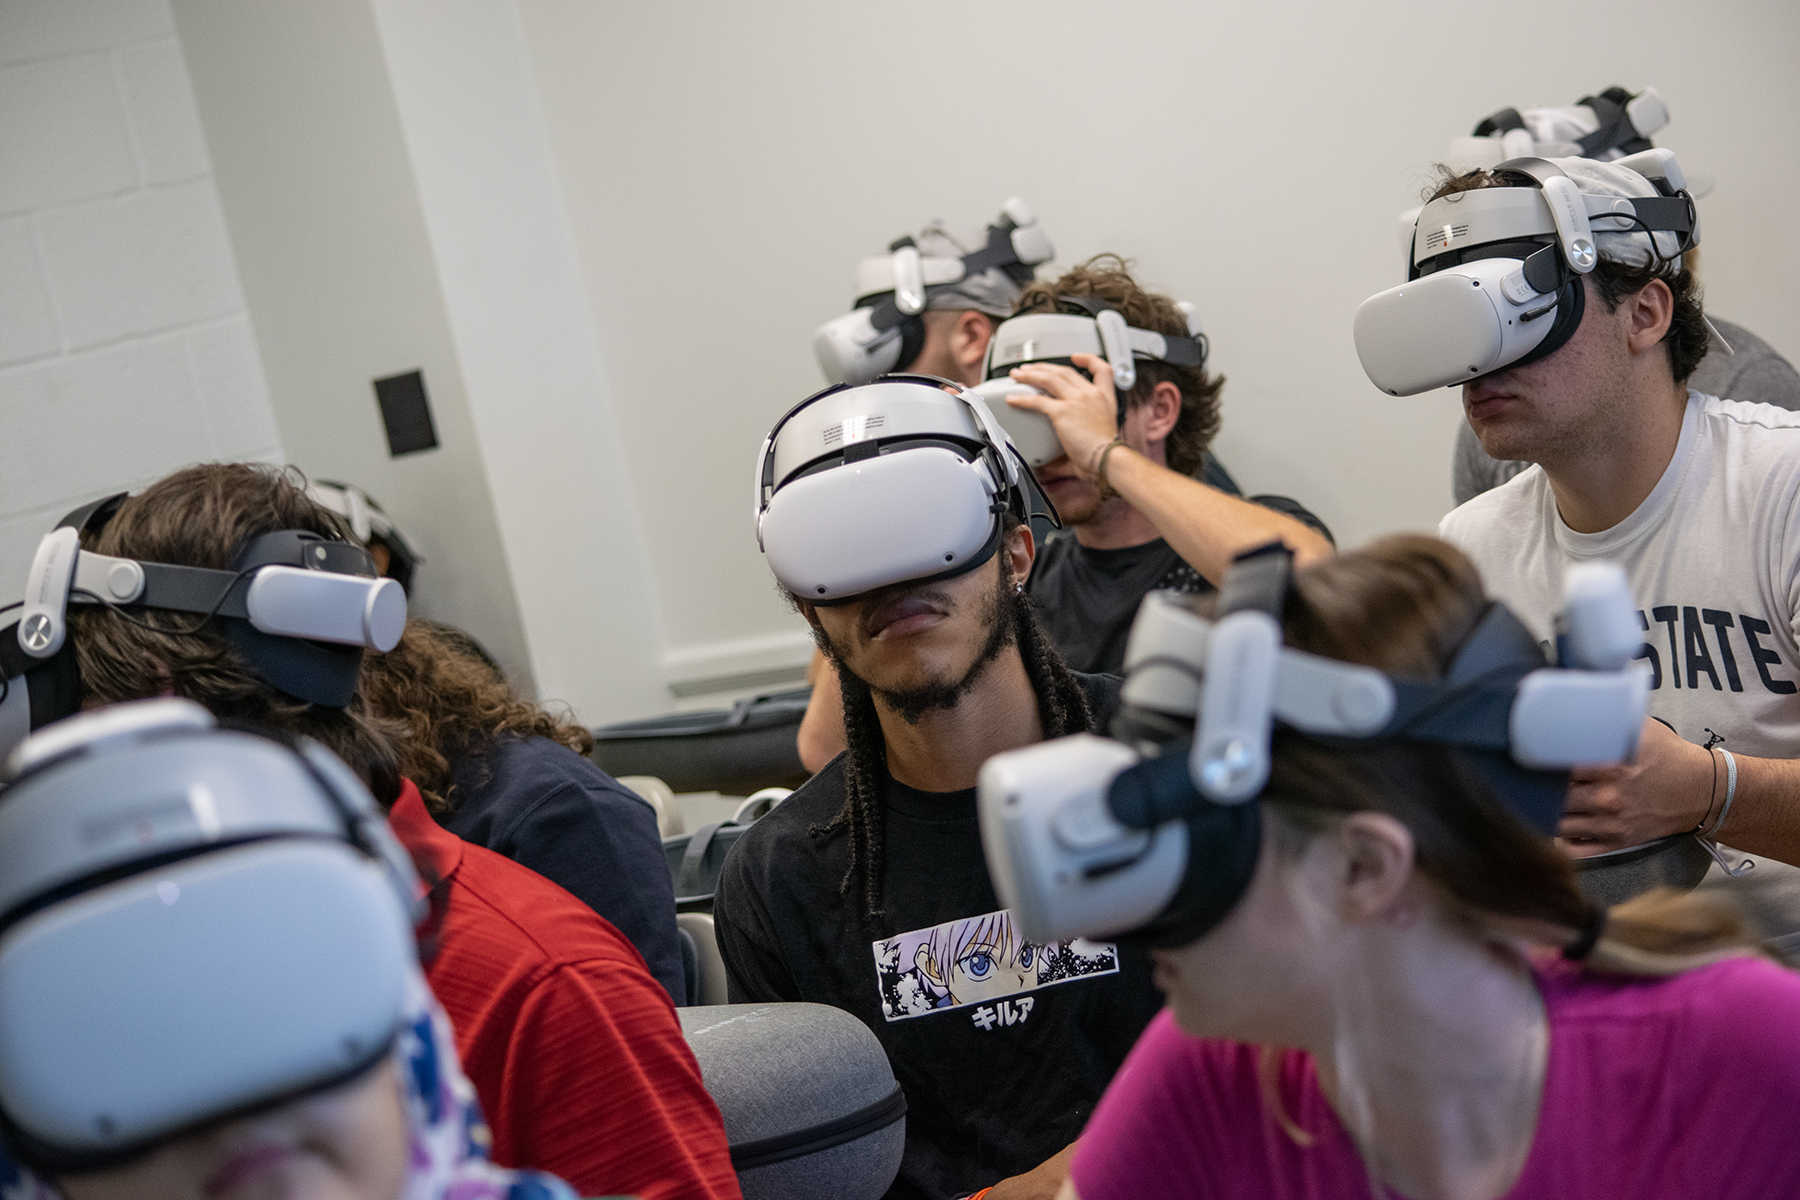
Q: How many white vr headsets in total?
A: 9